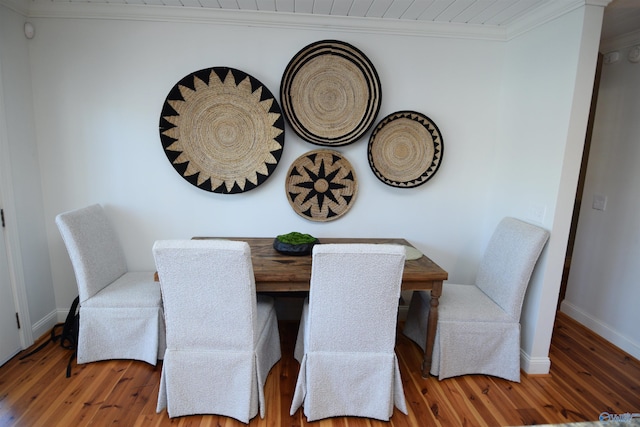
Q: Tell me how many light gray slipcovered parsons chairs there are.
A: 4